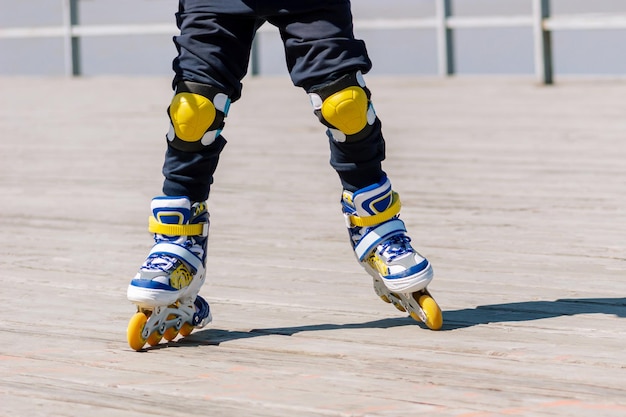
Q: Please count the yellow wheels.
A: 8